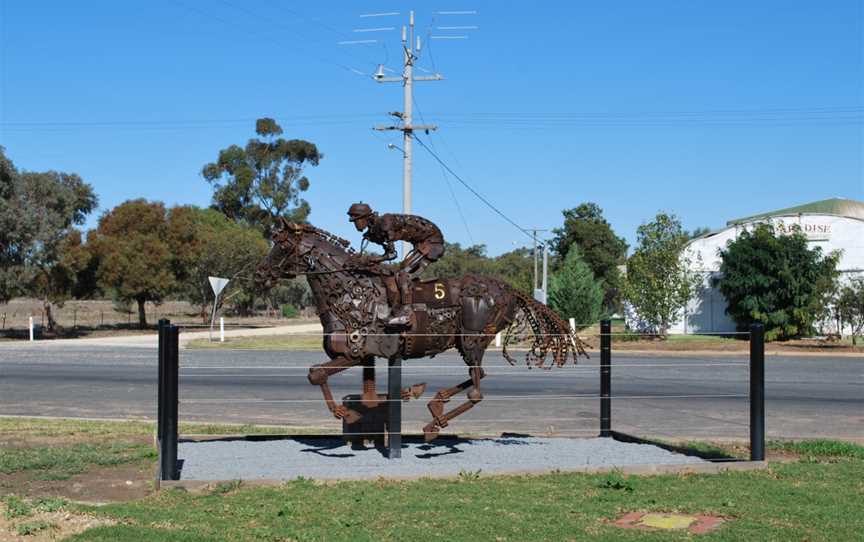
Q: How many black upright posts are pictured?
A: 5